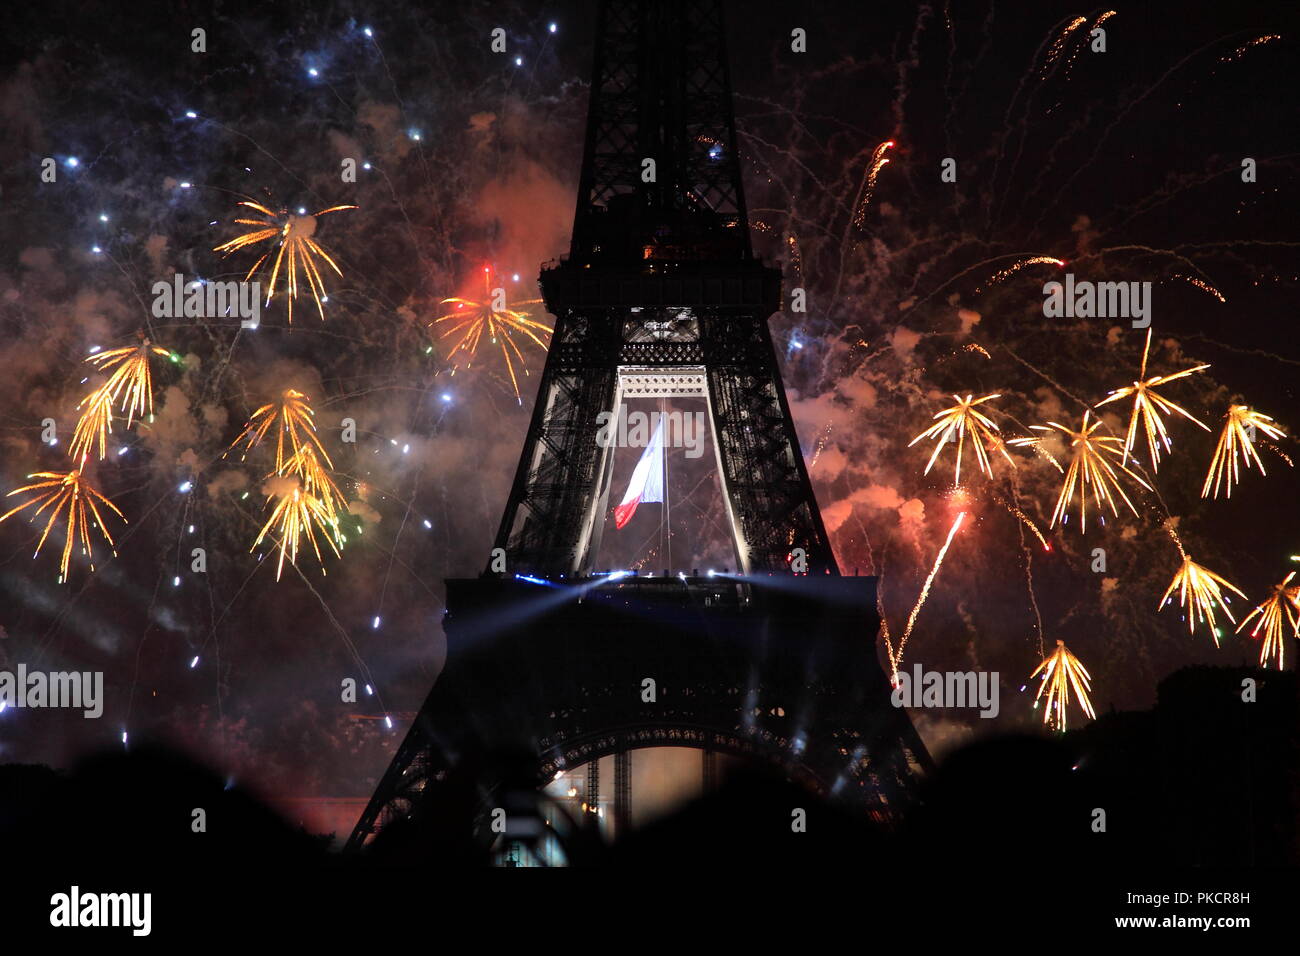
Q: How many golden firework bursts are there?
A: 15